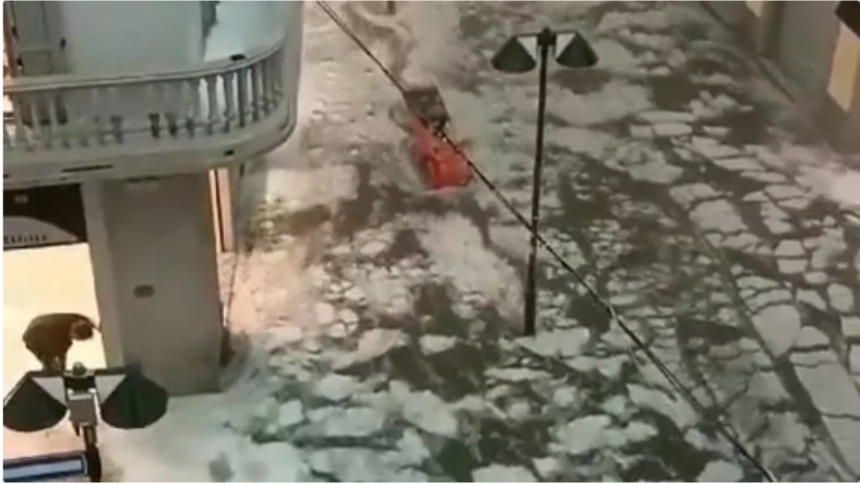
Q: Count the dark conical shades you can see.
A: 4